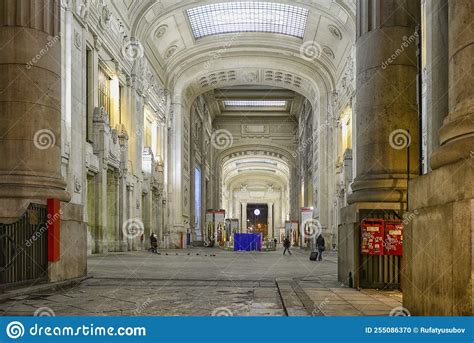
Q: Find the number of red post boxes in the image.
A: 2